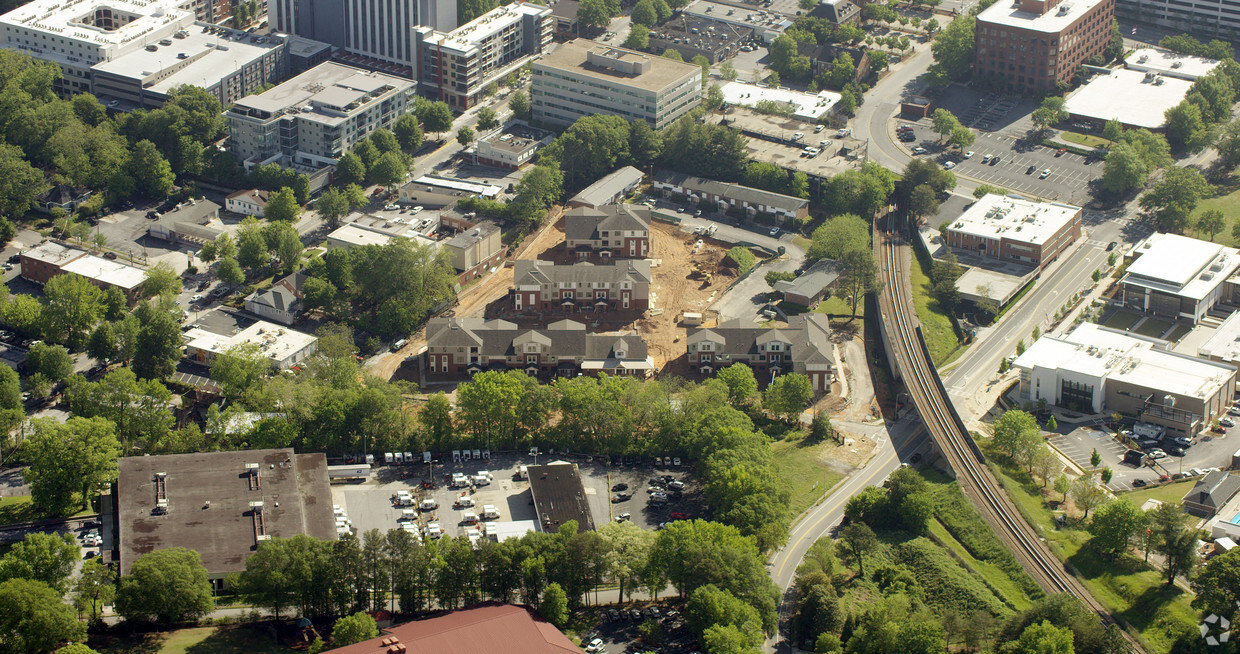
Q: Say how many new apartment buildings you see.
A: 4